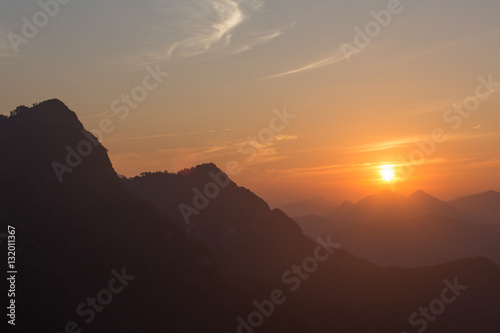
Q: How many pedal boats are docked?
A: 0